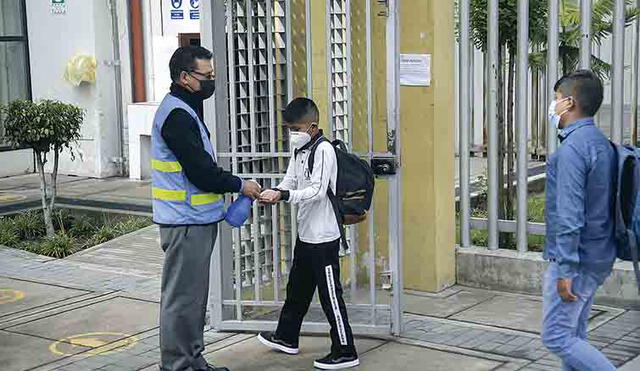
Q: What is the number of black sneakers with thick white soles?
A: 2